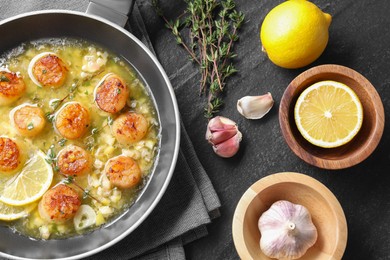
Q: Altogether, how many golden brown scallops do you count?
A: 10